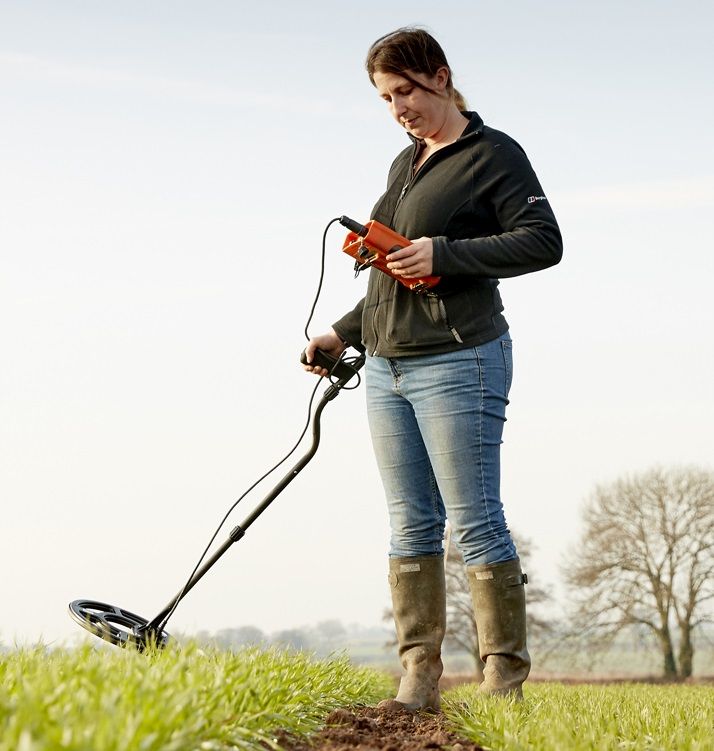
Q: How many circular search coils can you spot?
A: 1